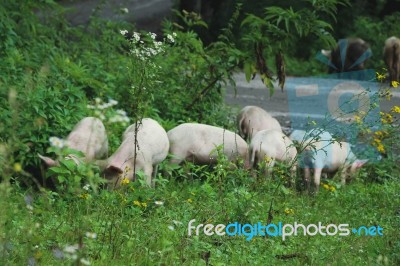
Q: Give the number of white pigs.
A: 6